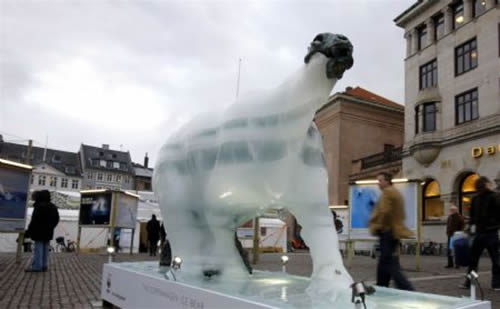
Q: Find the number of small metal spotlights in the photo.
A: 5